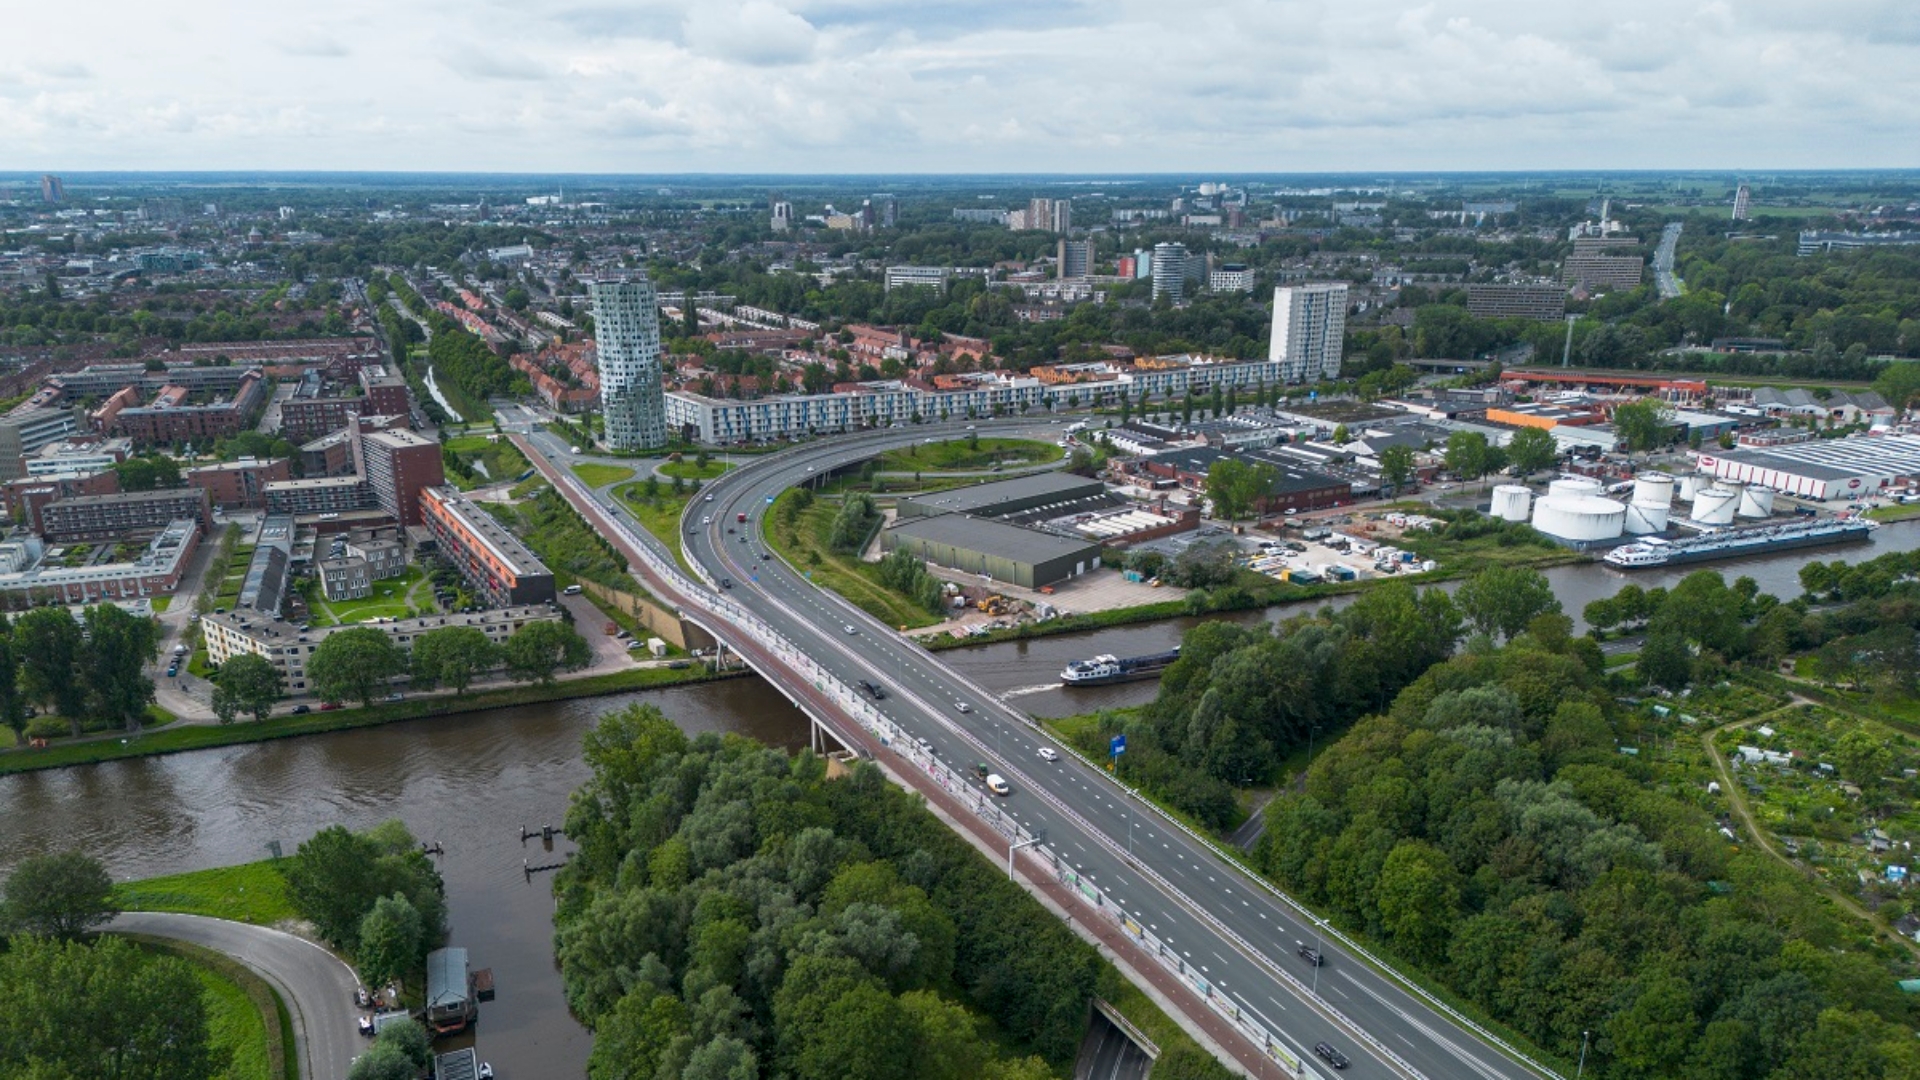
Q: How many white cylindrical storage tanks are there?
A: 9